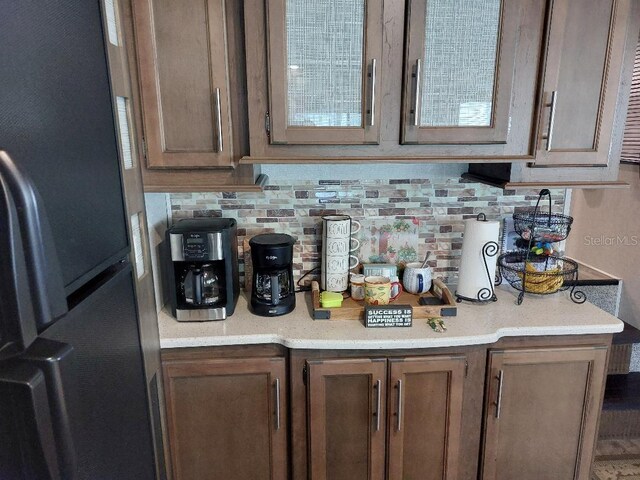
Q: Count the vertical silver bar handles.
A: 8